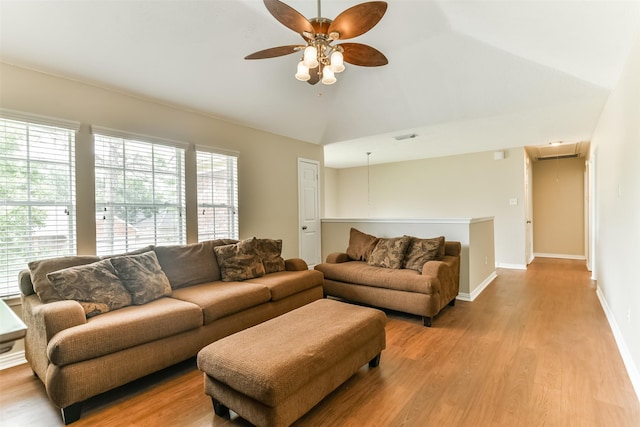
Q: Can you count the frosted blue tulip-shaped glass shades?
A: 0